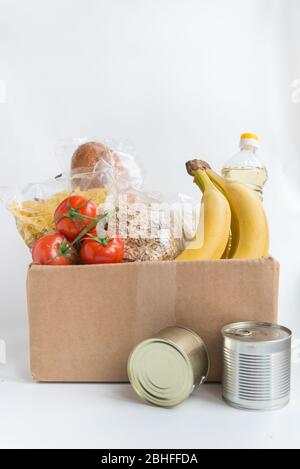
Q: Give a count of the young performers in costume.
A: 0